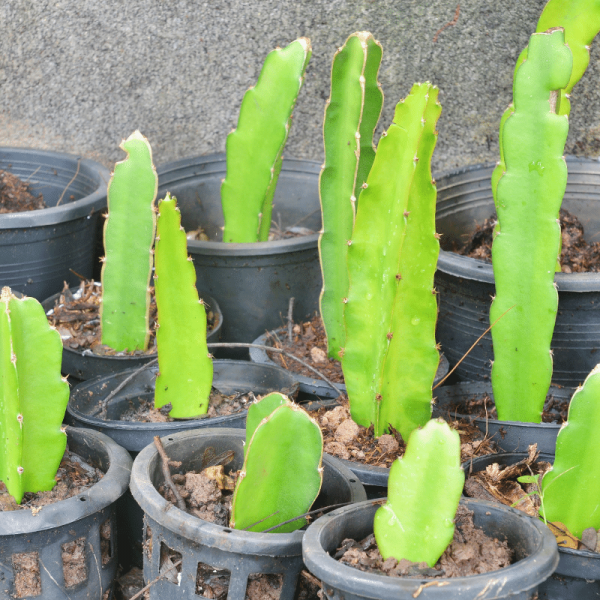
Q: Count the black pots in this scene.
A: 12